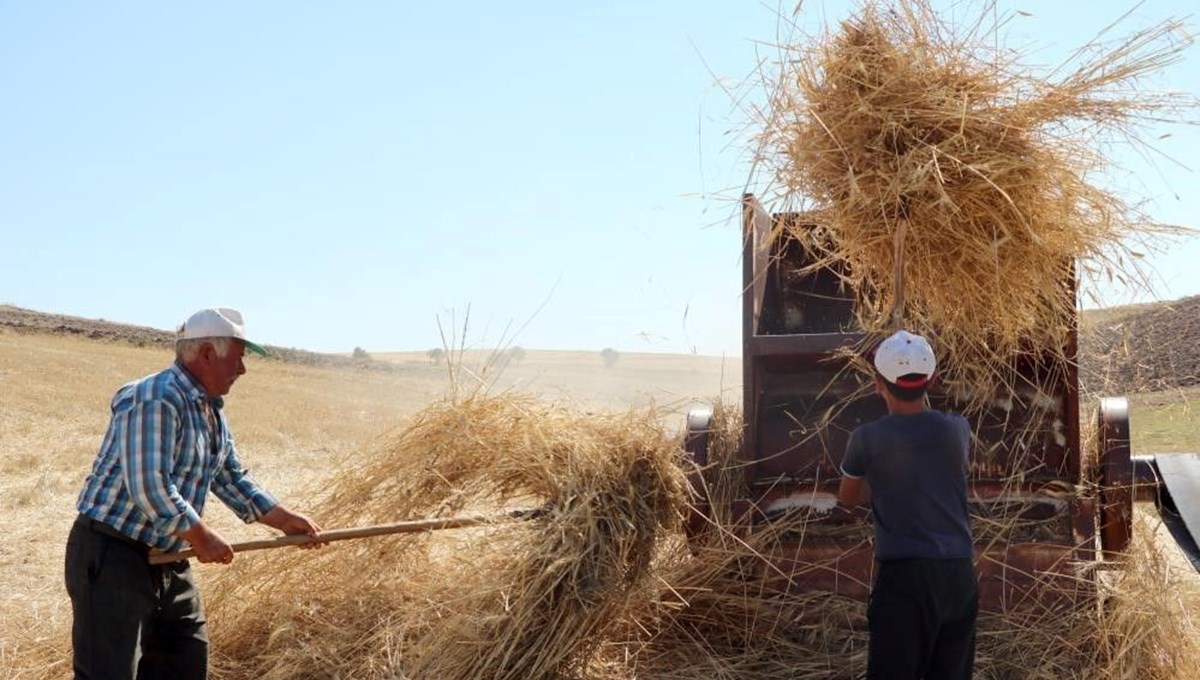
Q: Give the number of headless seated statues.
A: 0